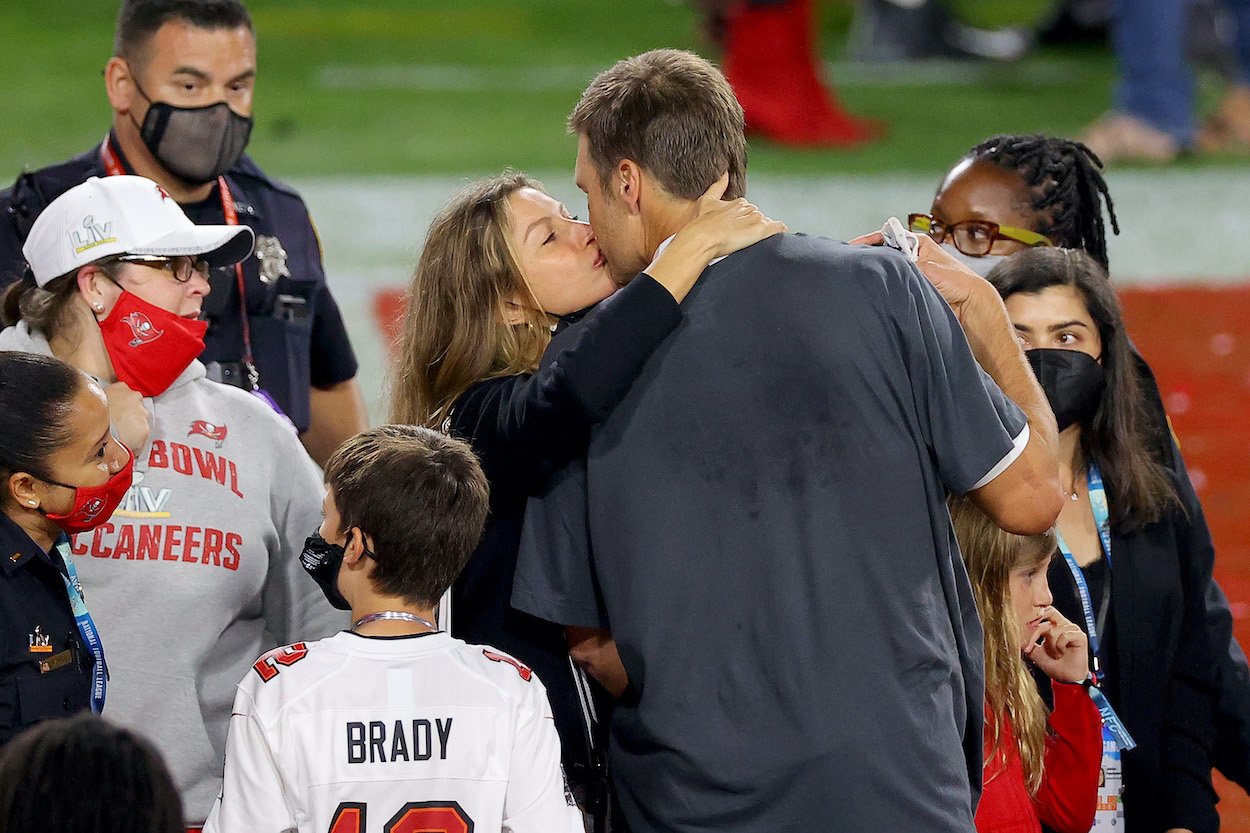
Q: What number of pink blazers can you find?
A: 0